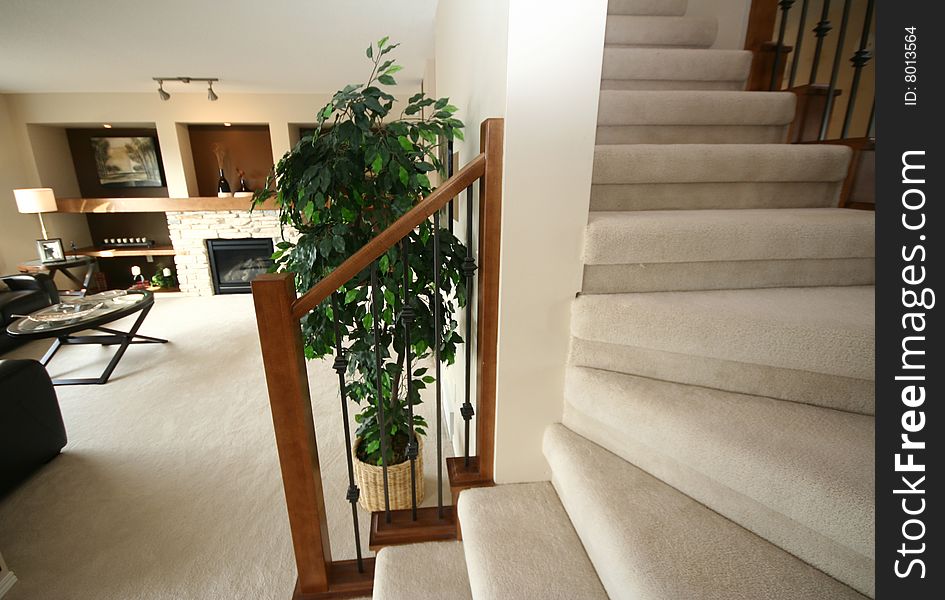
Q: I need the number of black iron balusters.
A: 11